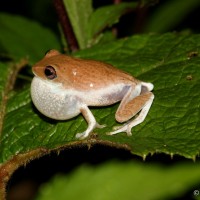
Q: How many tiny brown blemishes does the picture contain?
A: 2